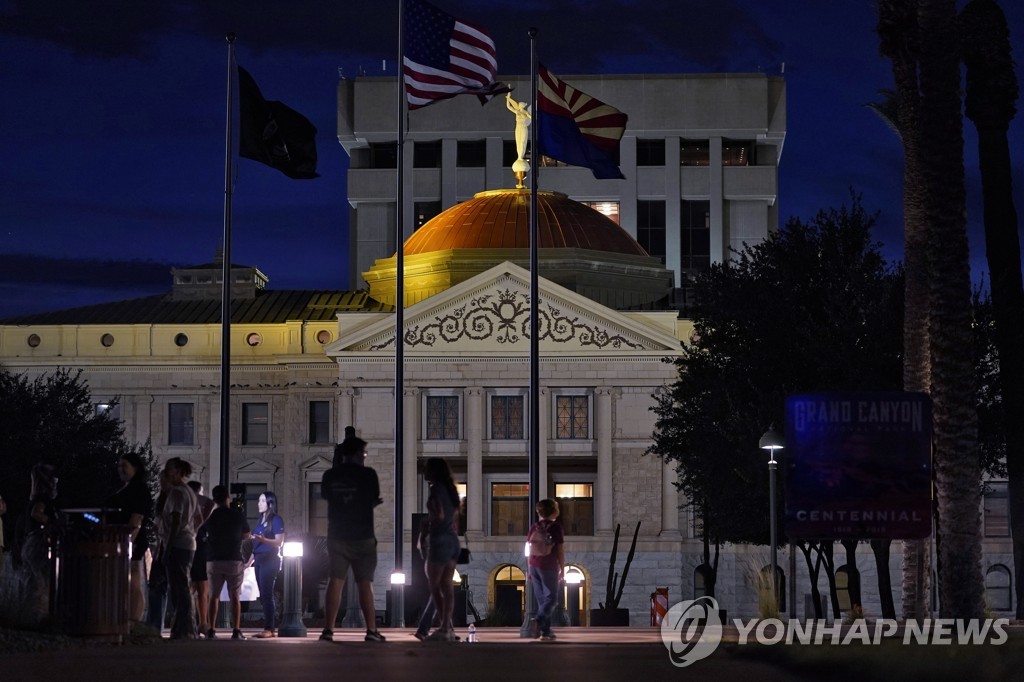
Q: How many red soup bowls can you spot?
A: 0